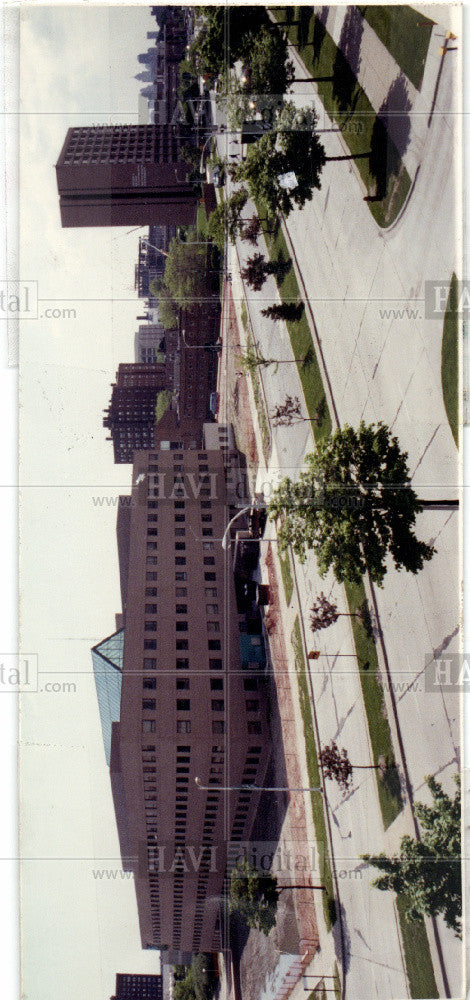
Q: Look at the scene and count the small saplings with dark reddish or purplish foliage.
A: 5